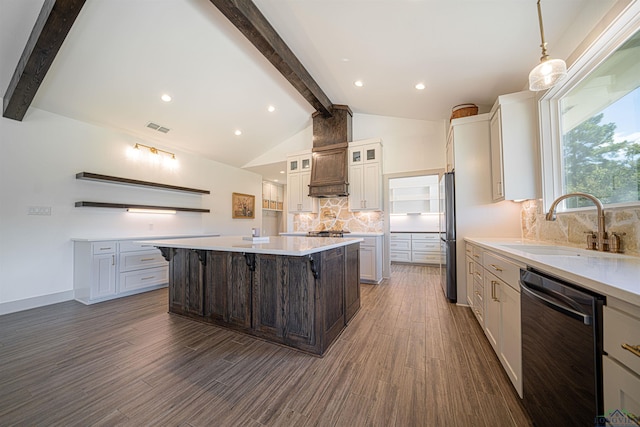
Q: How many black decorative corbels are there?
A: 4